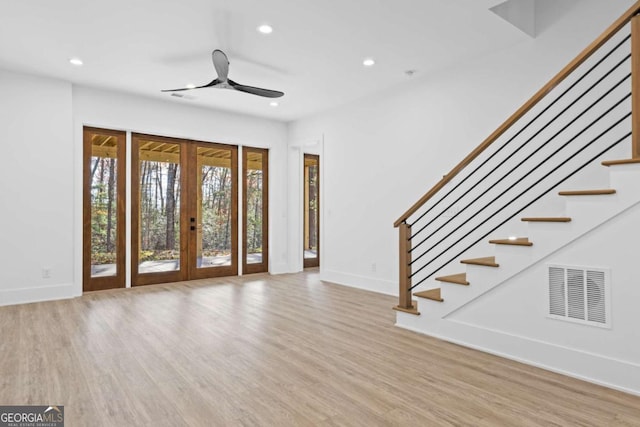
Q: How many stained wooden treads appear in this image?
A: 8